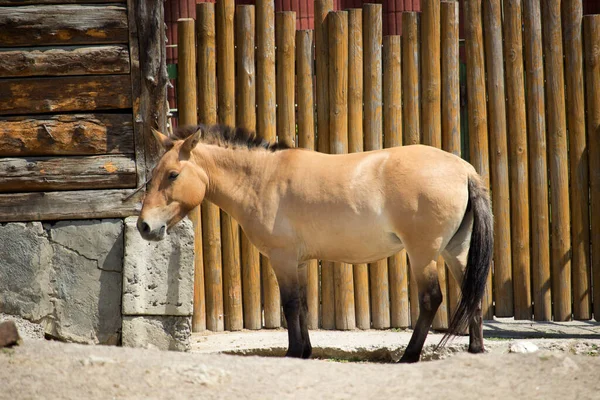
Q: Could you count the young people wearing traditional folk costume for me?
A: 0